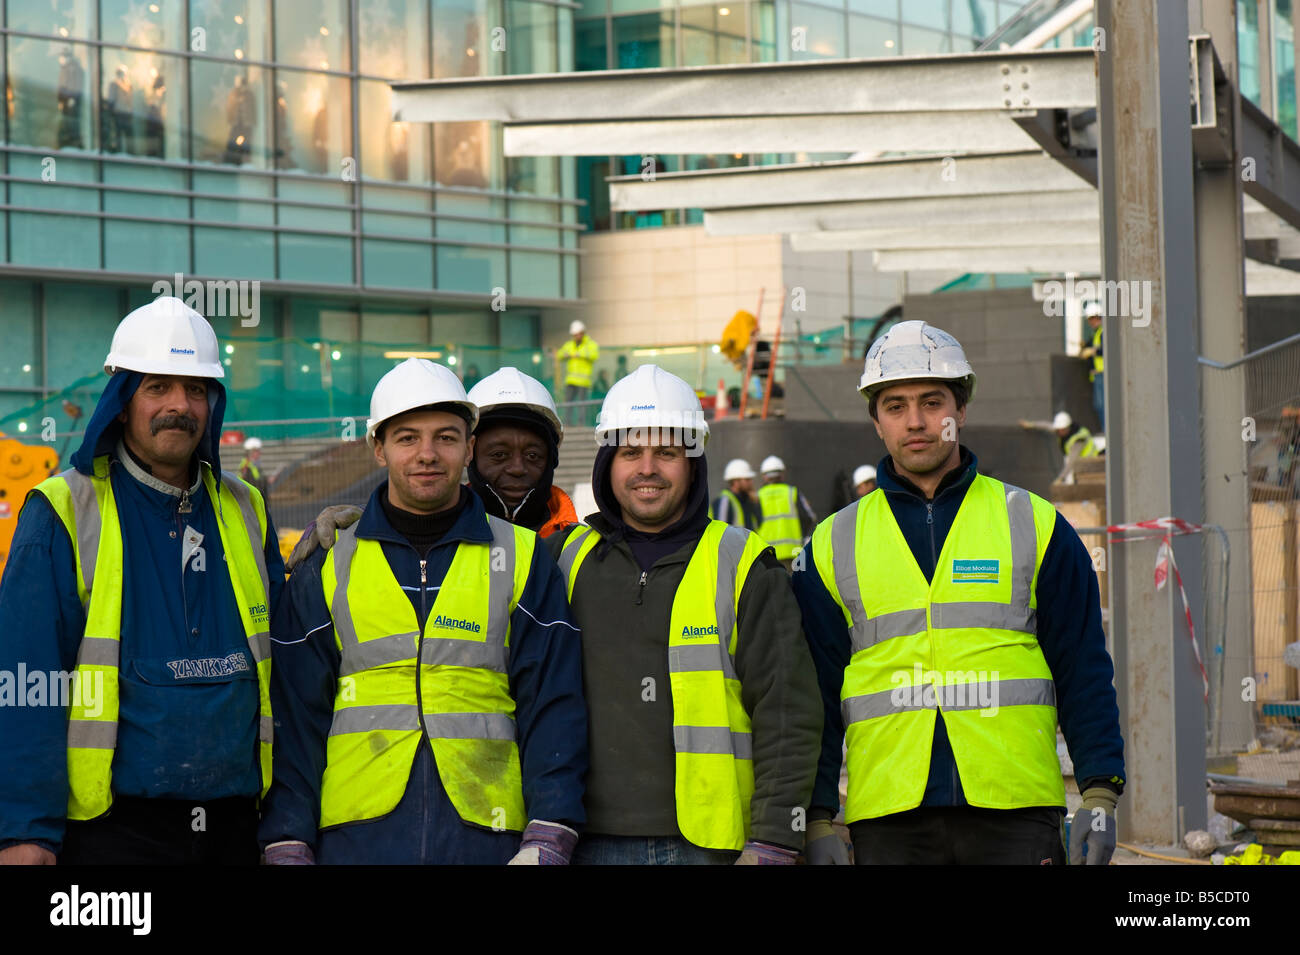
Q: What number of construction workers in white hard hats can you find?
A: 12